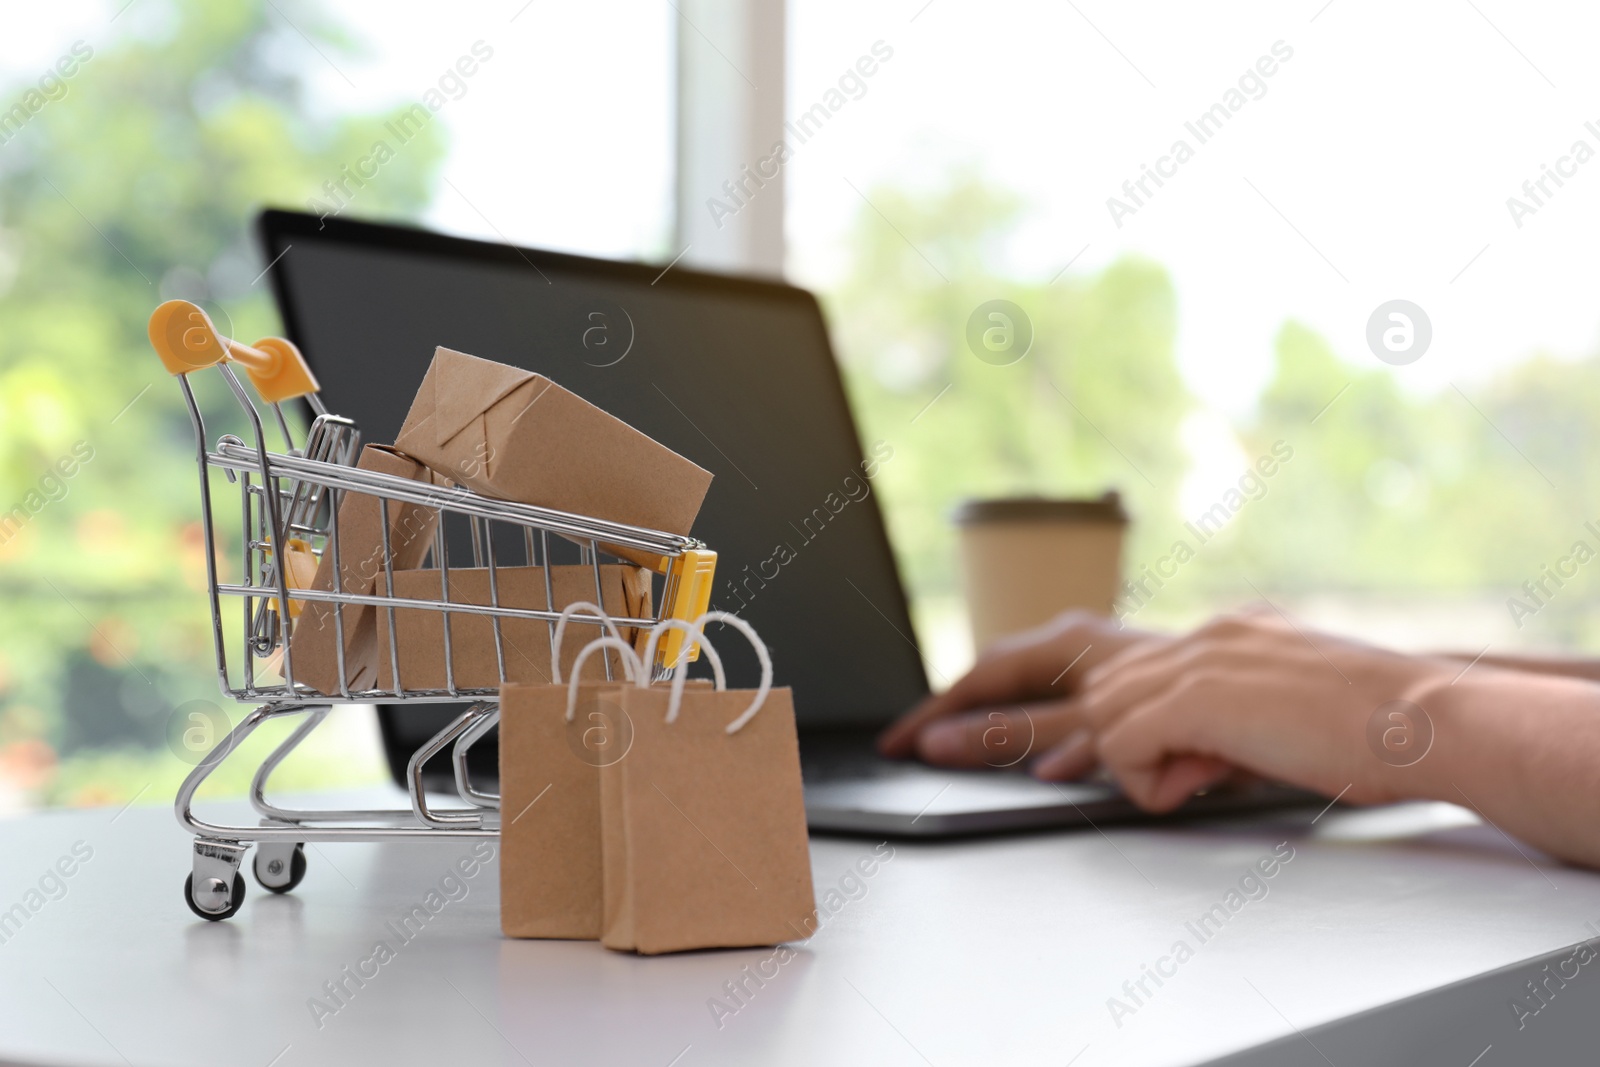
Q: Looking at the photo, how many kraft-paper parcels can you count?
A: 3